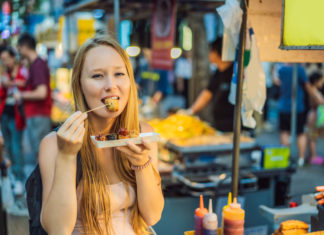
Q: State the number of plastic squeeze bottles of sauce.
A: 4